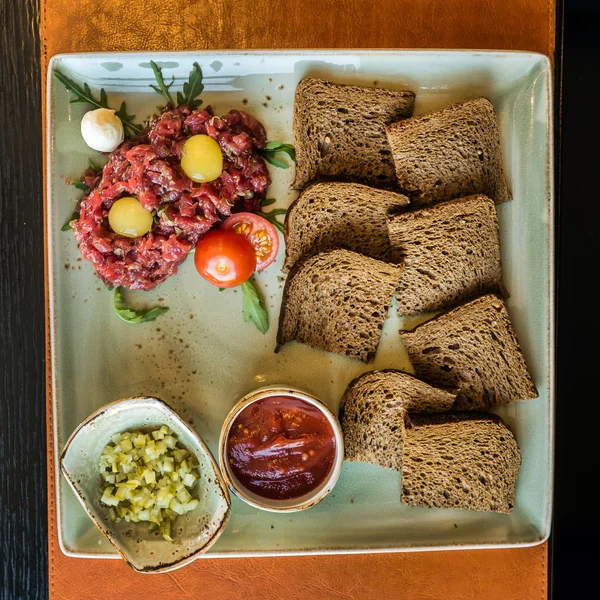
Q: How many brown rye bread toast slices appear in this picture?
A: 8